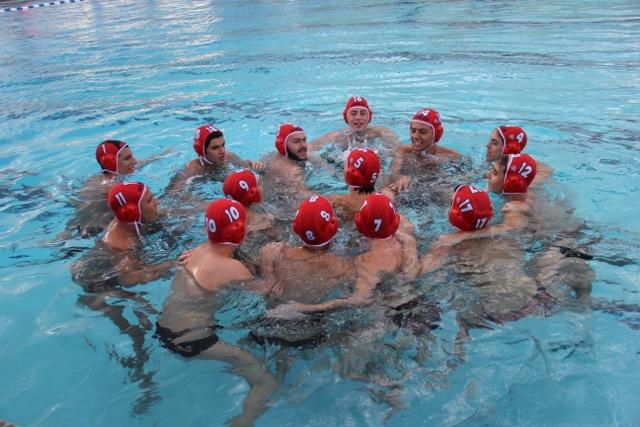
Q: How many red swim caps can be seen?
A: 14